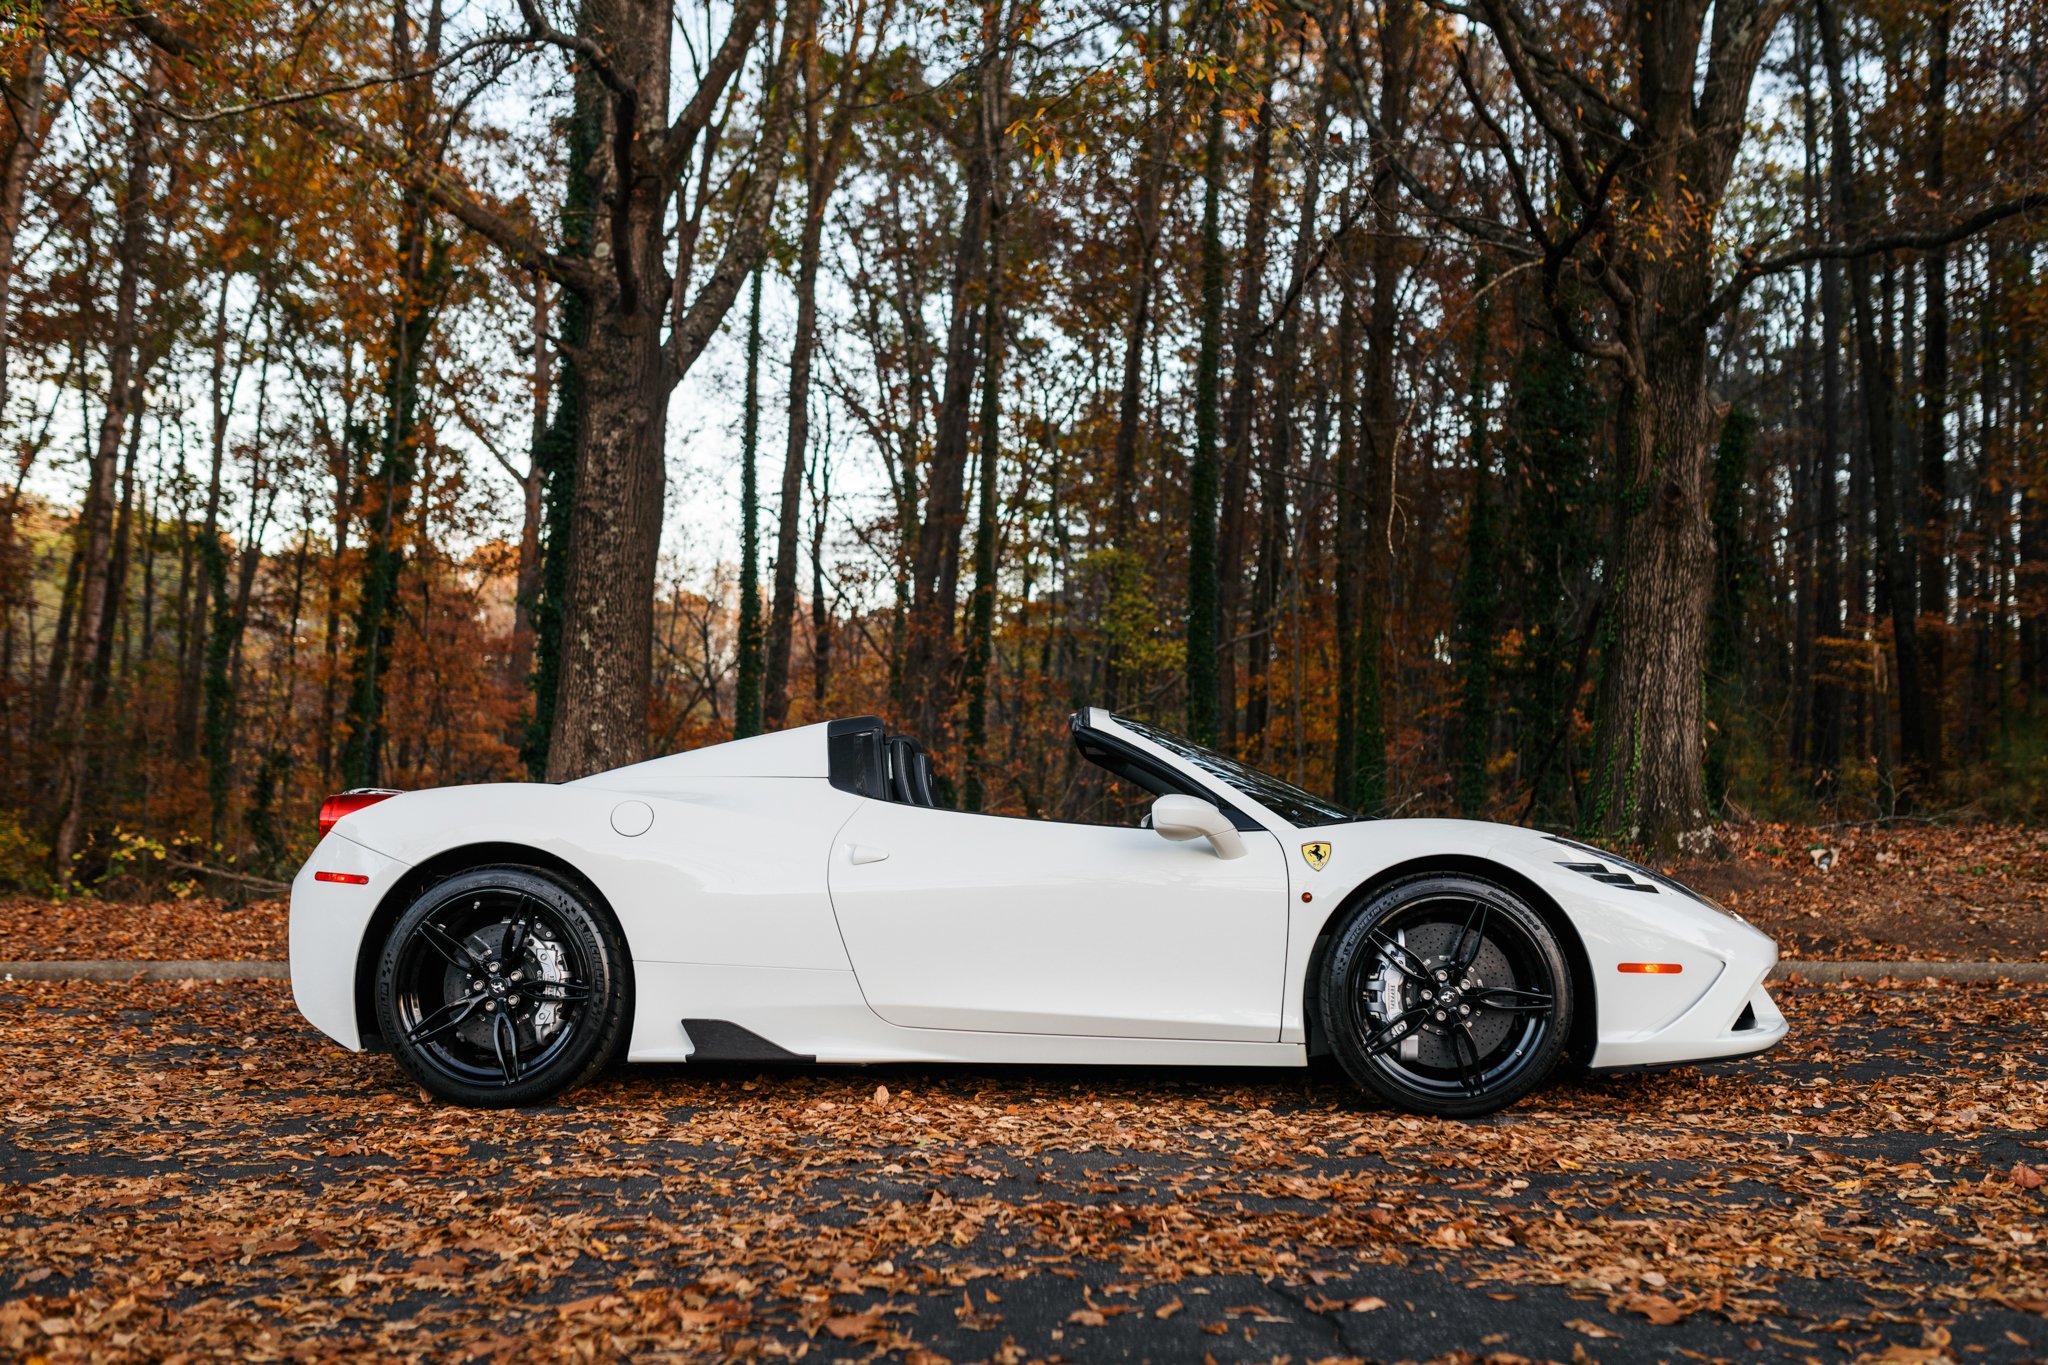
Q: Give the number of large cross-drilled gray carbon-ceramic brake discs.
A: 2